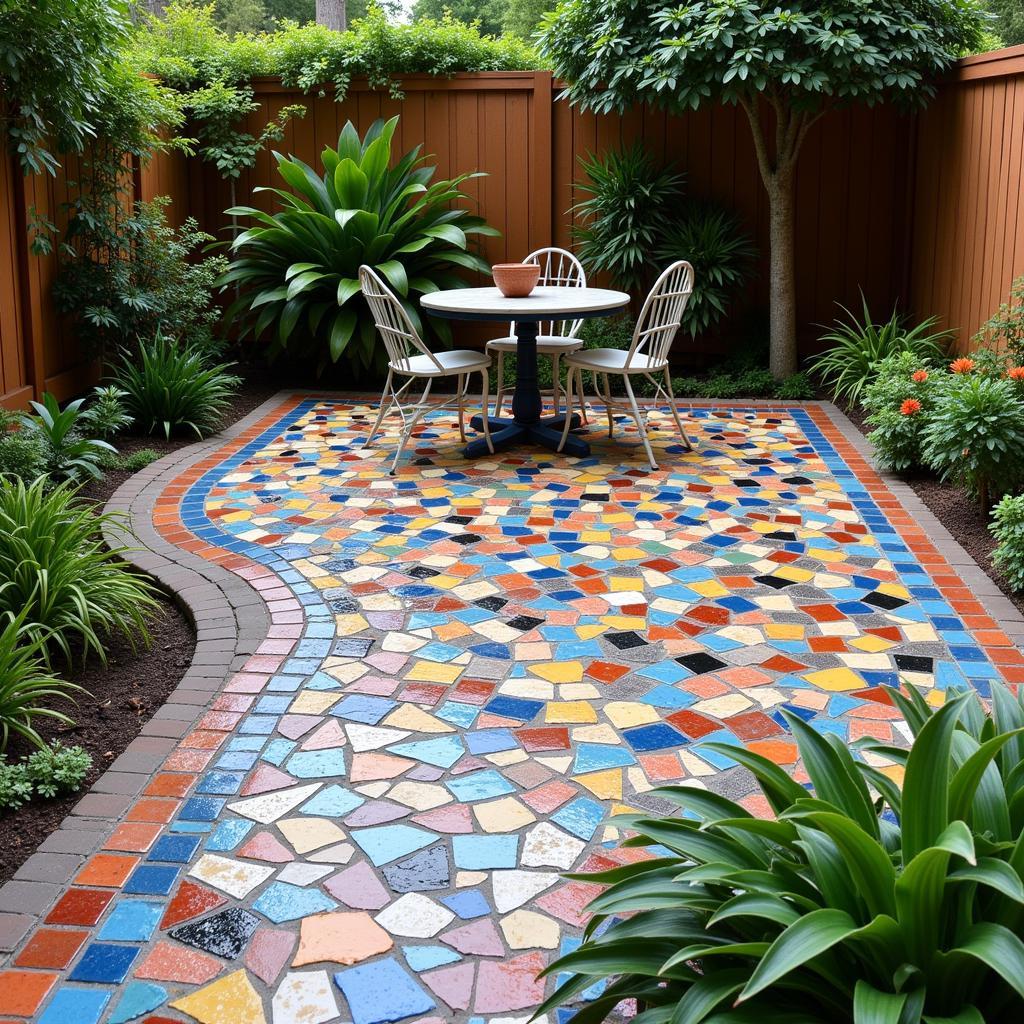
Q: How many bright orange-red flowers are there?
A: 4